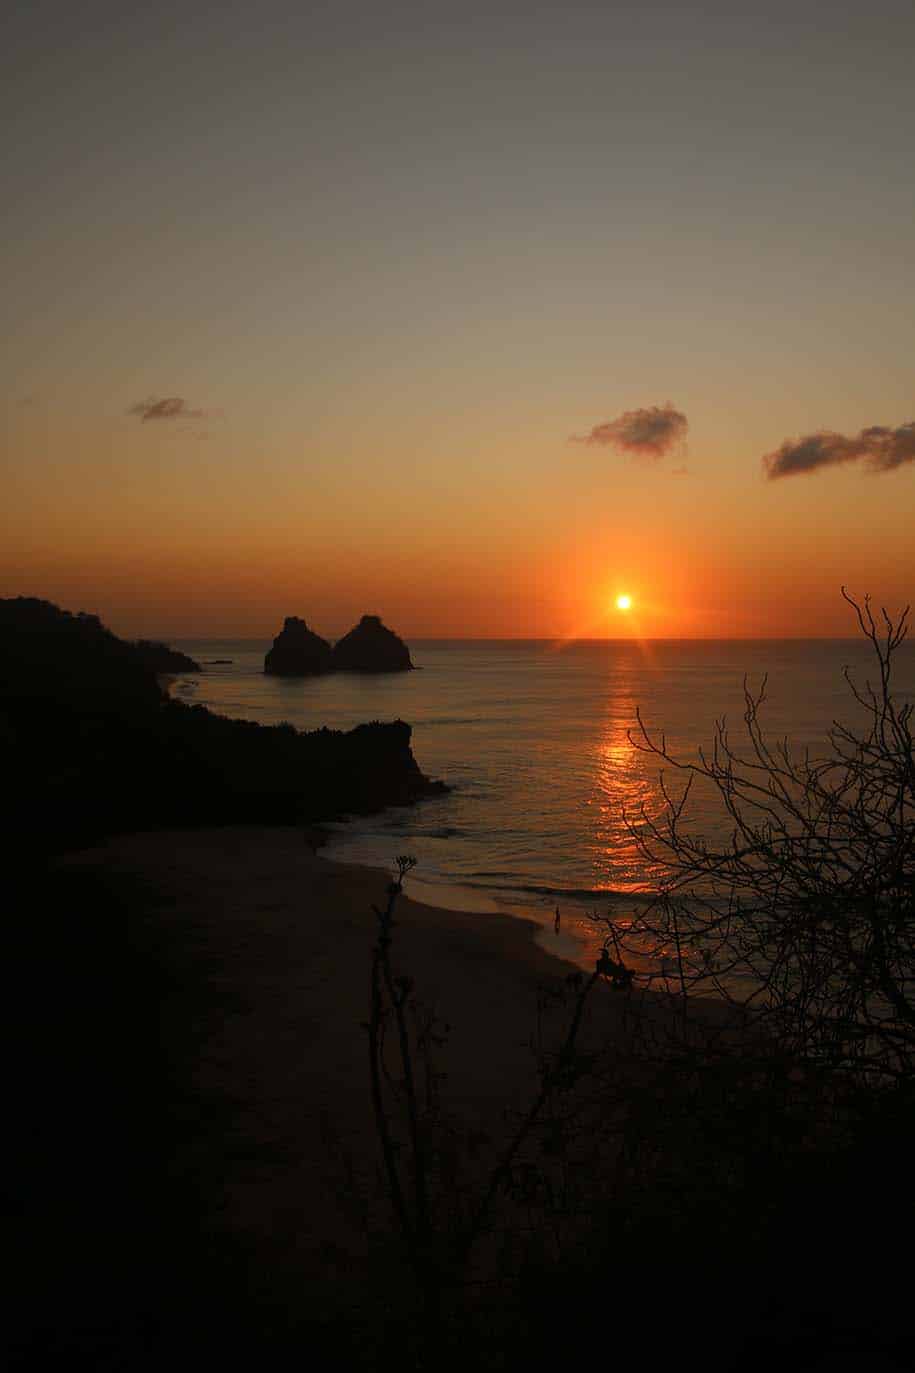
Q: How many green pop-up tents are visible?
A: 0